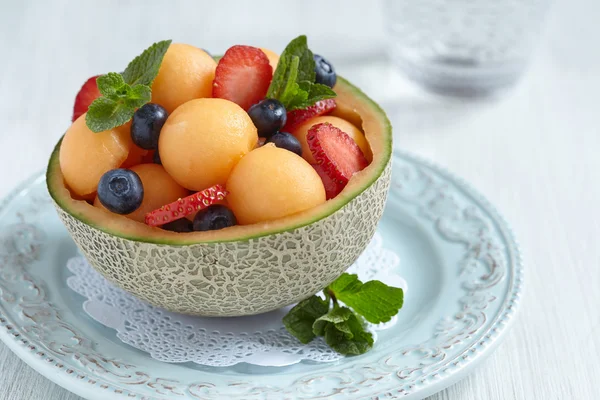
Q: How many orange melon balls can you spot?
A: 7